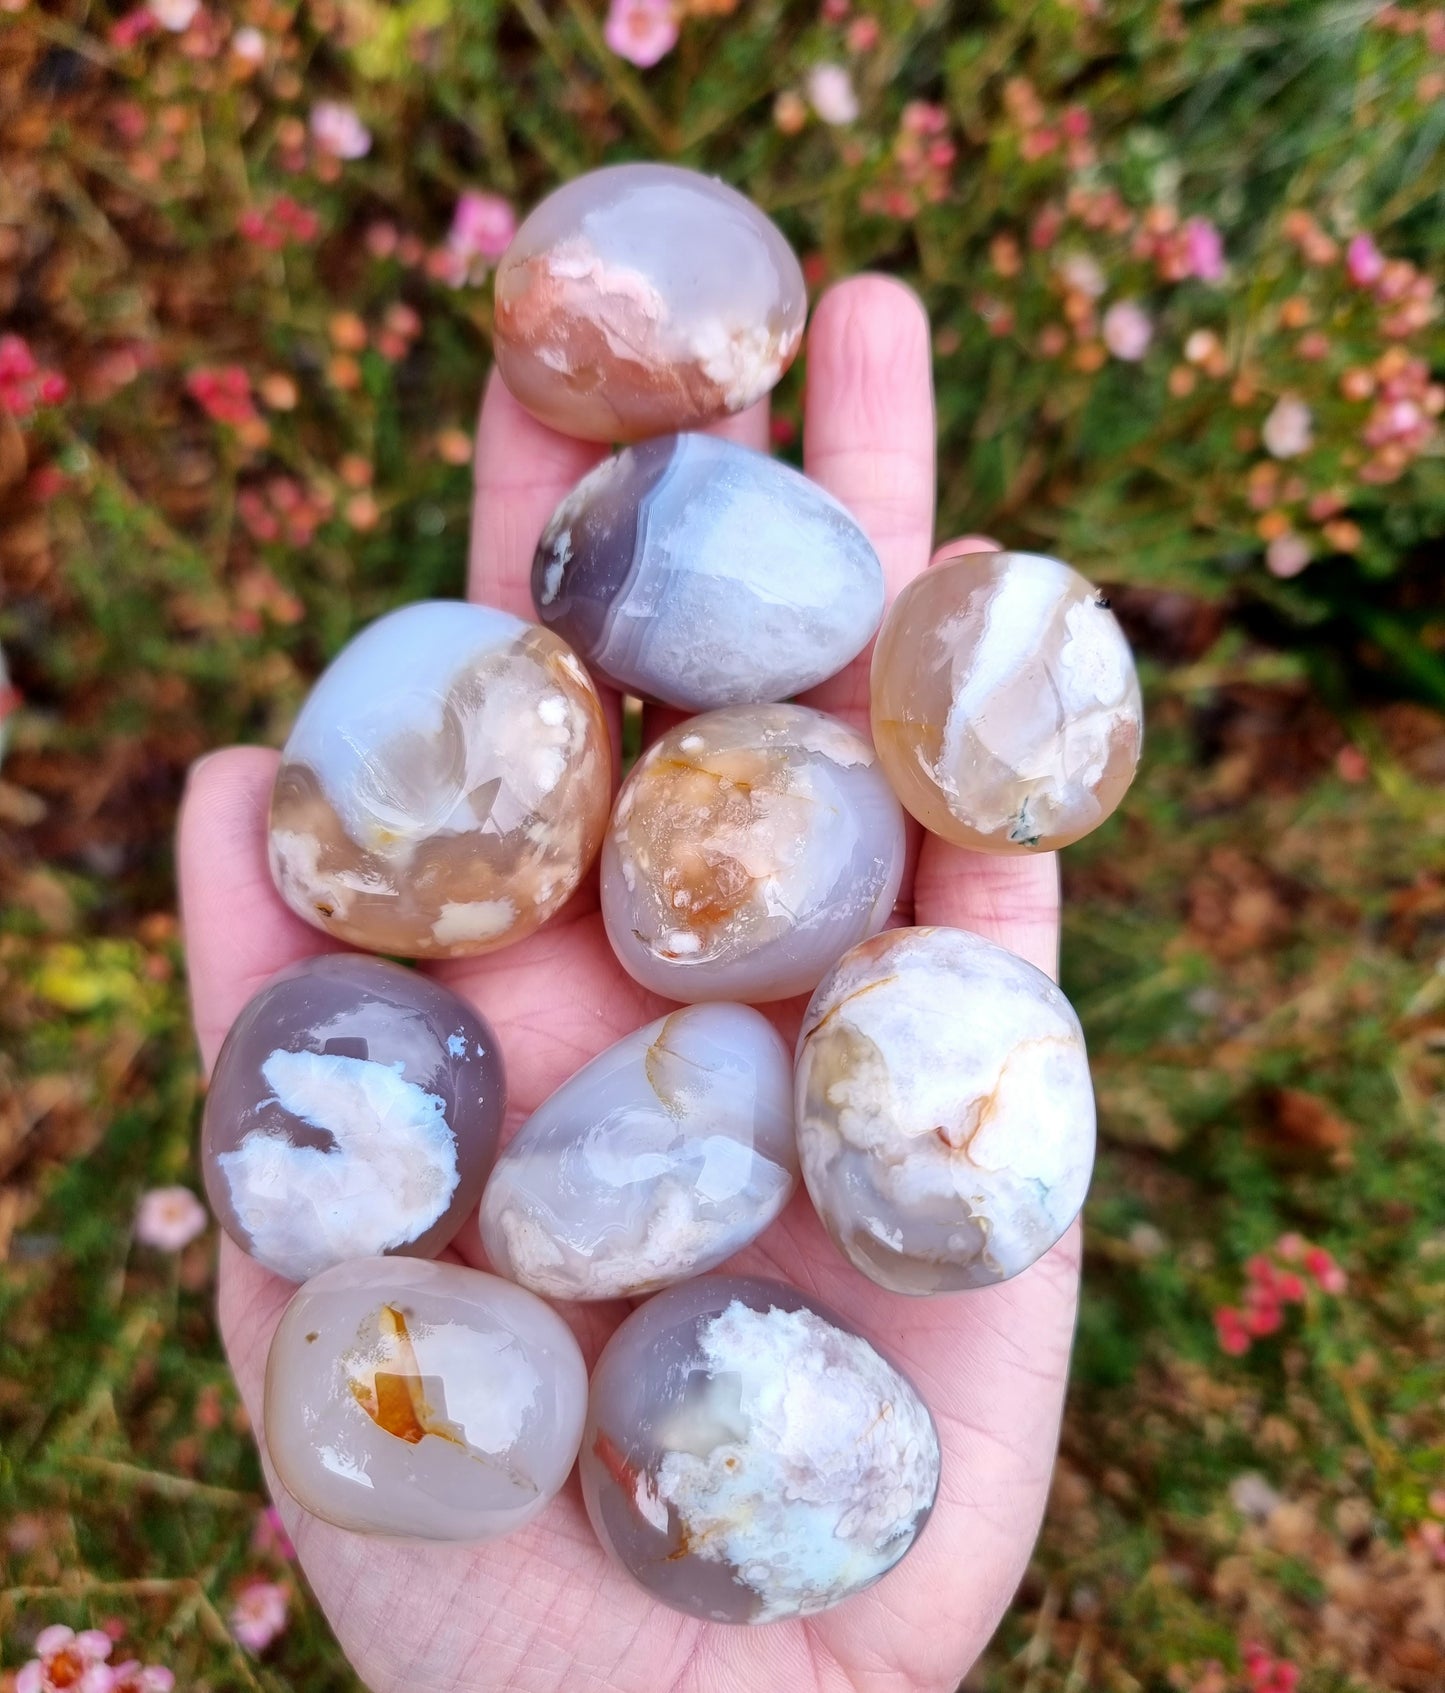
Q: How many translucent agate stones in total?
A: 10